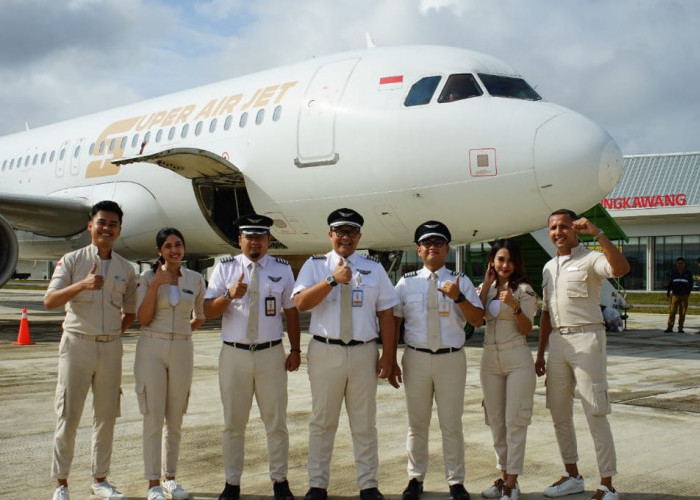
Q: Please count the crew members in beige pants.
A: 7